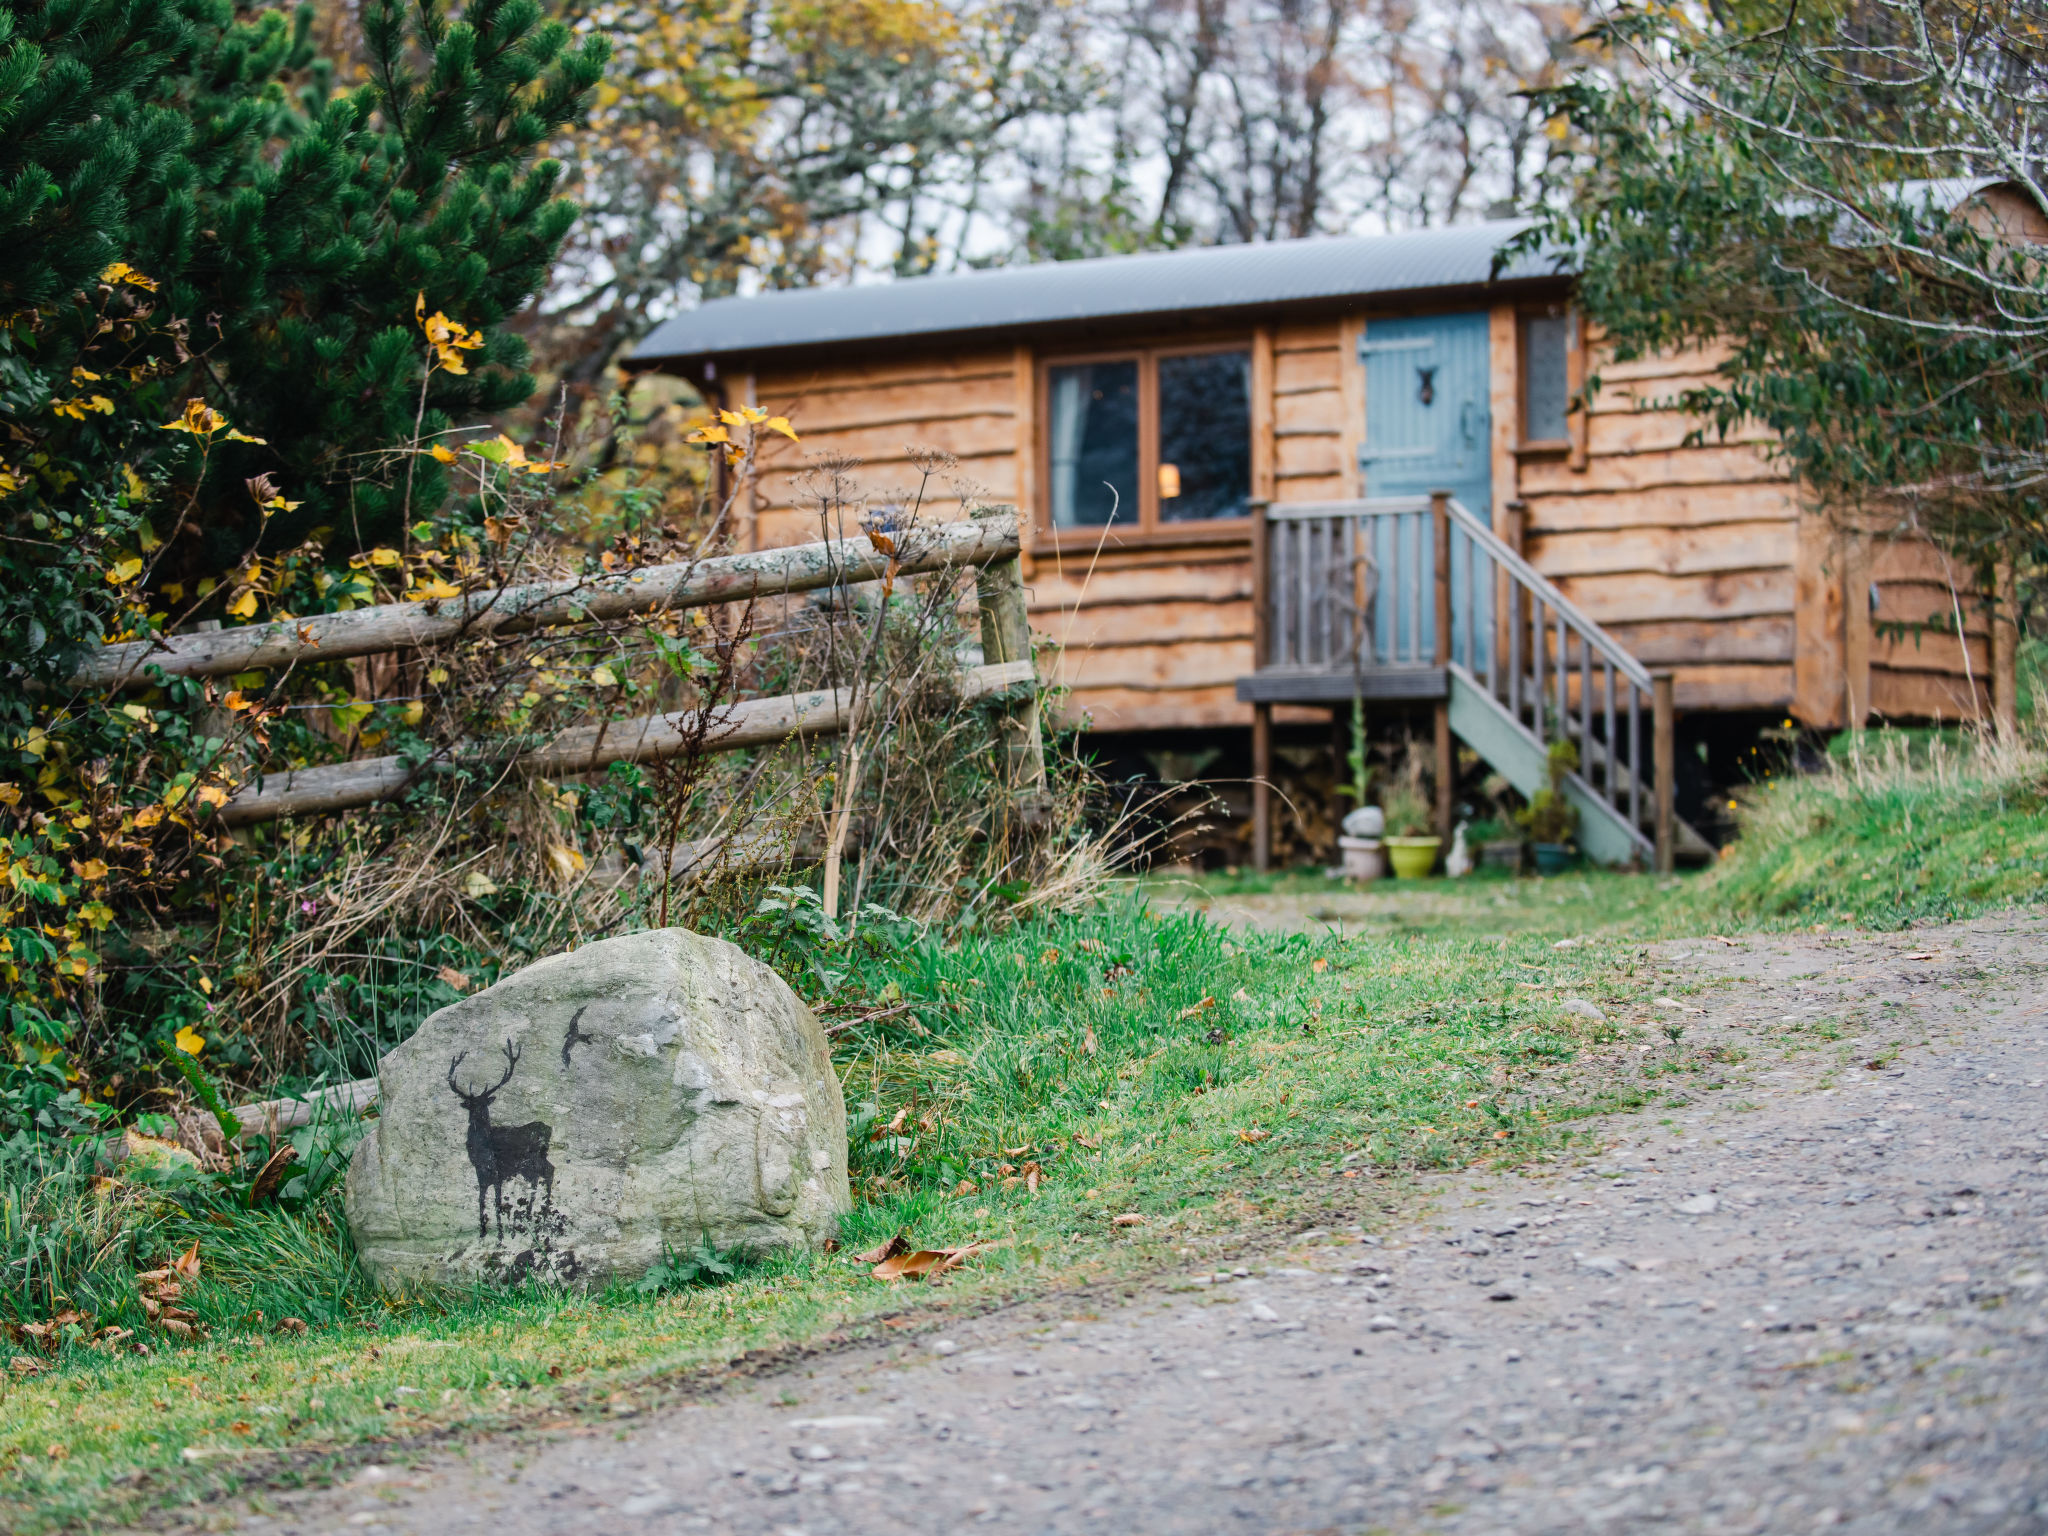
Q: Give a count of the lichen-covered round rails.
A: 2